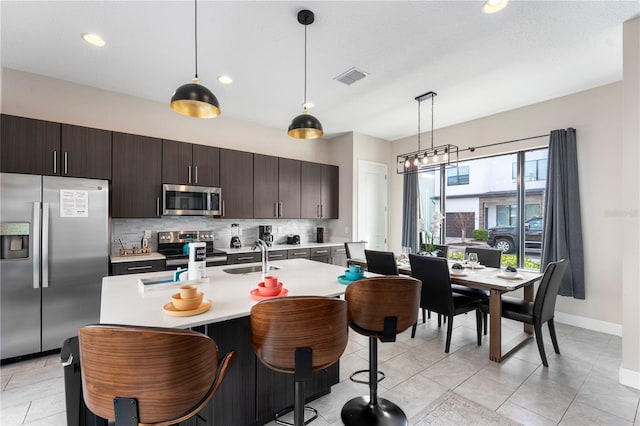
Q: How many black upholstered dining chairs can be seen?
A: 6